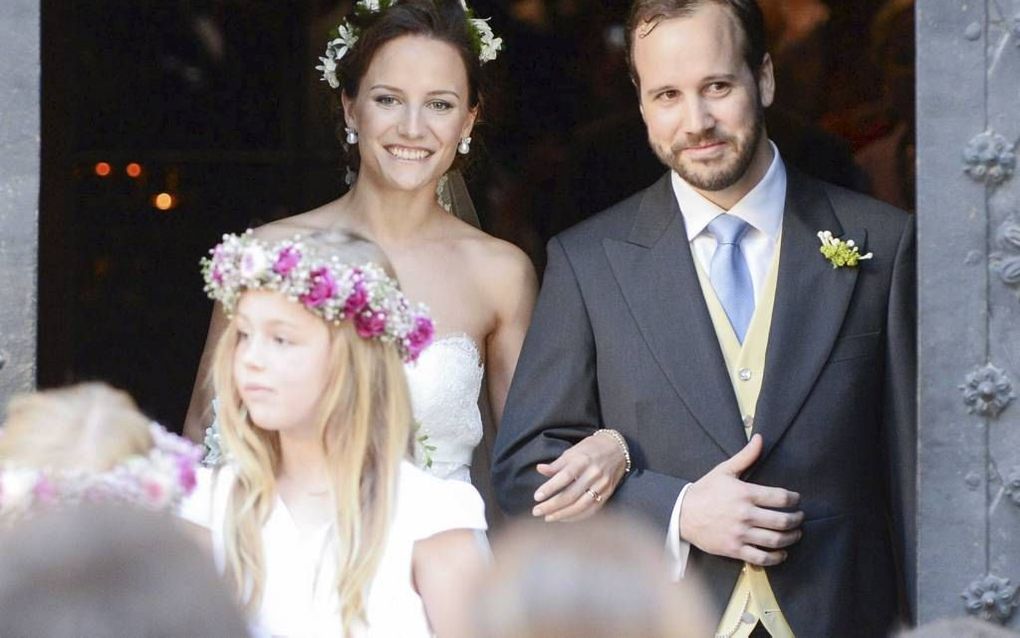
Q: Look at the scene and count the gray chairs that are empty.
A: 0